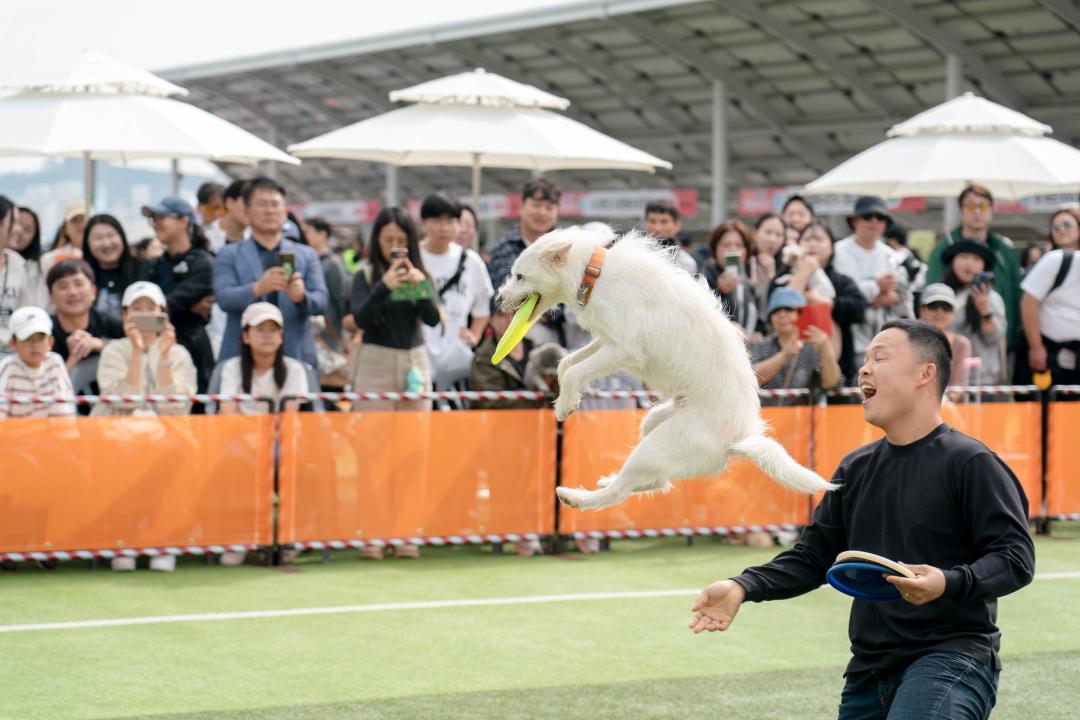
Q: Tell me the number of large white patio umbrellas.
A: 3